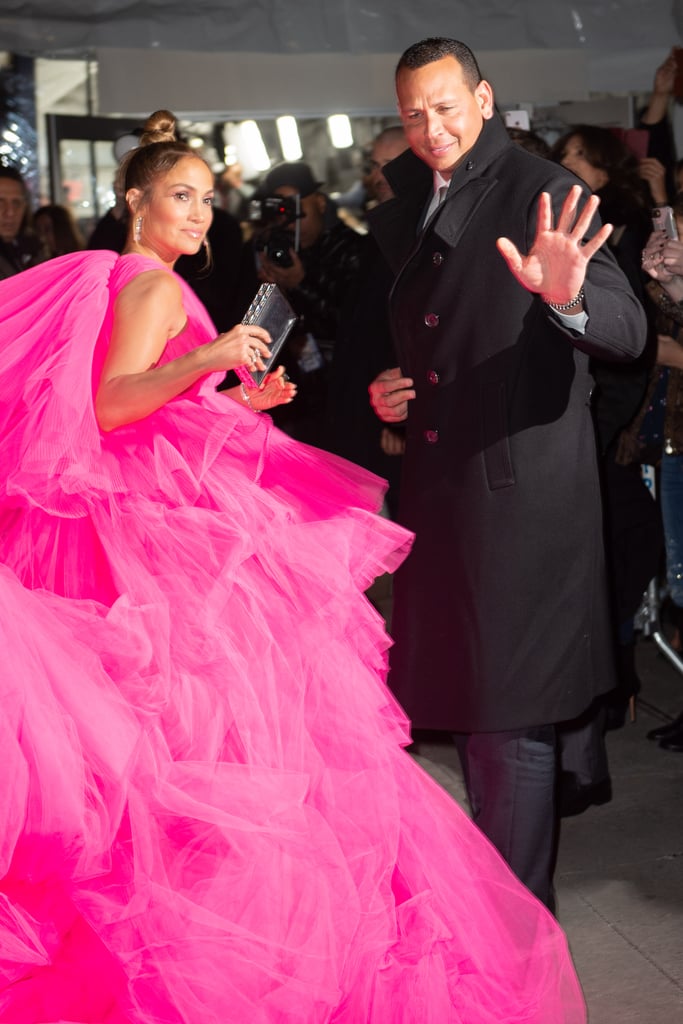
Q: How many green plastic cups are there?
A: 0